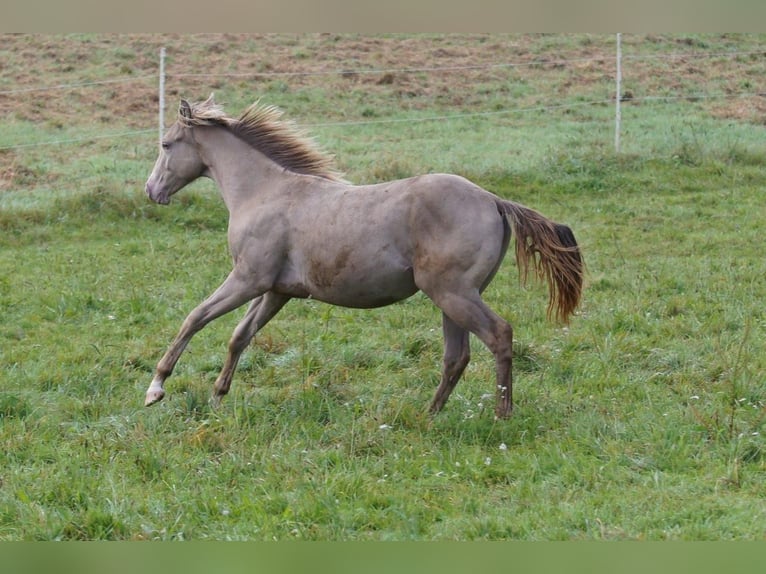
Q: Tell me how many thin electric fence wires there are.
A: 2